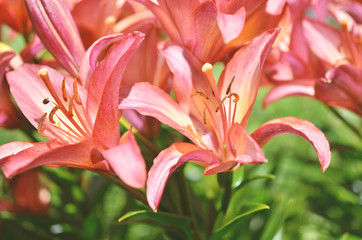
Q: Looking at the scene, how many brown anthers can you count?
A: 12